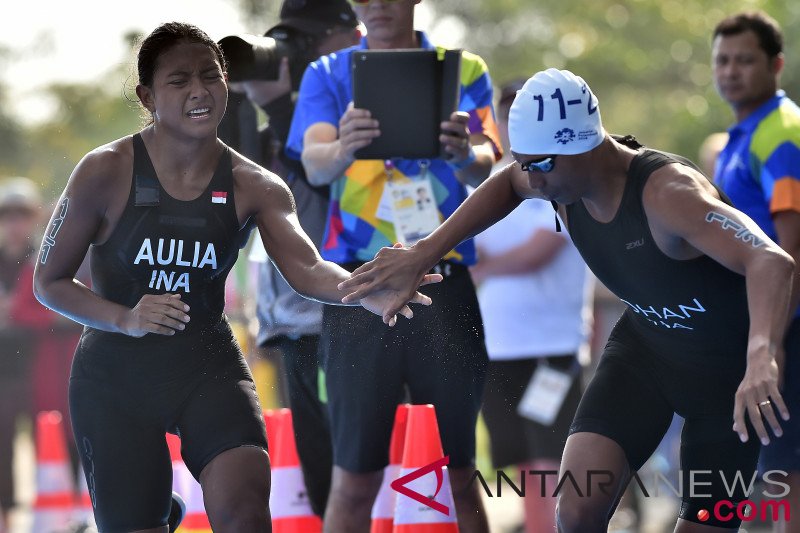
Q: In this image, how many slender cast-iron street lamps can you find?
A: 0